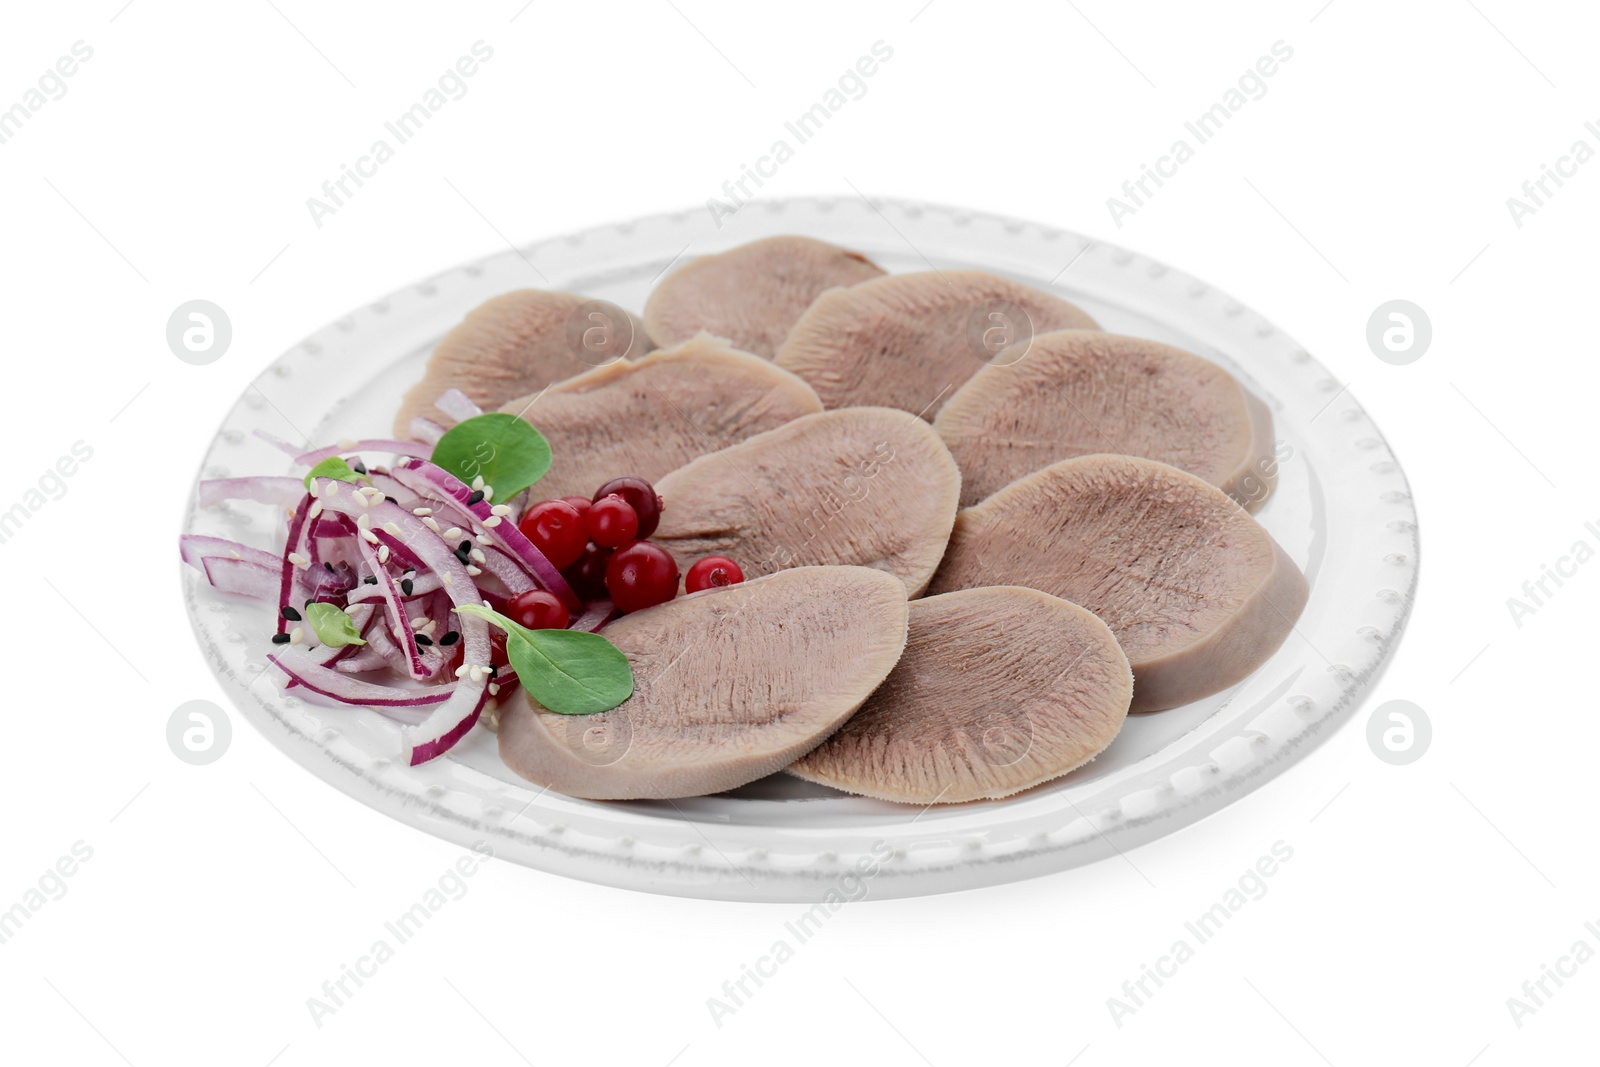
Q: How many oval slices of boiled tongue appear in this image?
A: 9